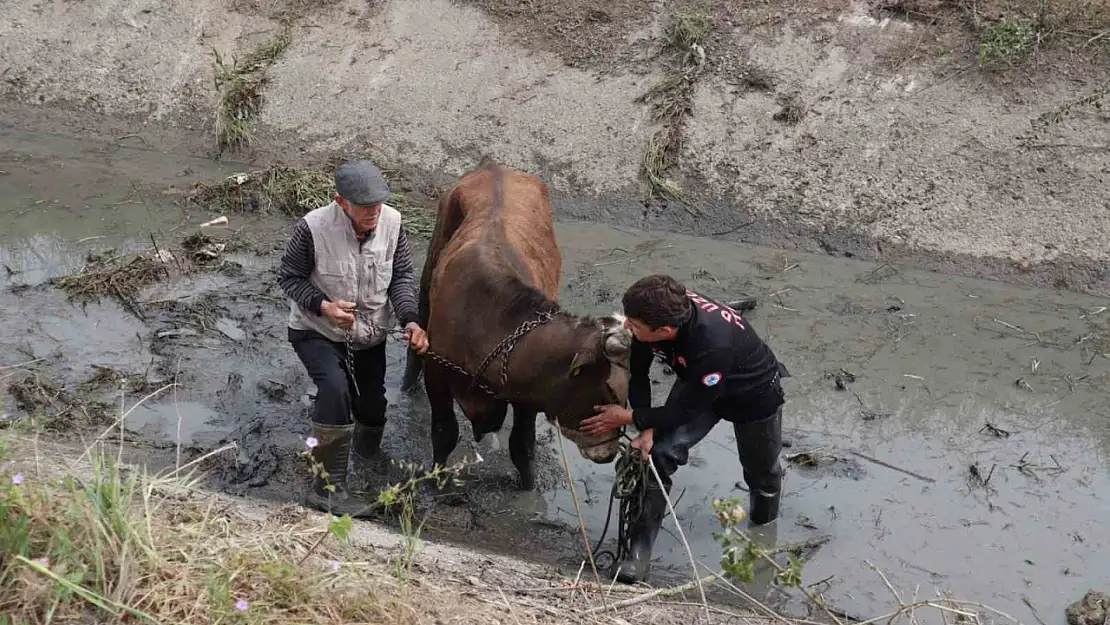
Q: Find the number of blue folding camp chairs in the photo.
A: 0